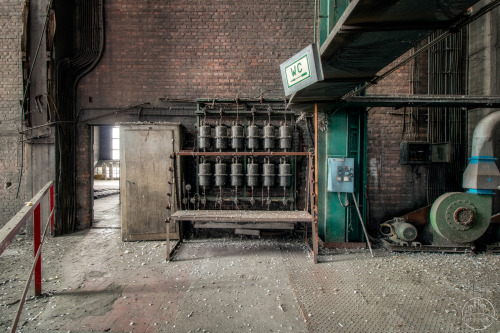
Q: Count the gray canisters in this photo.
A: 12